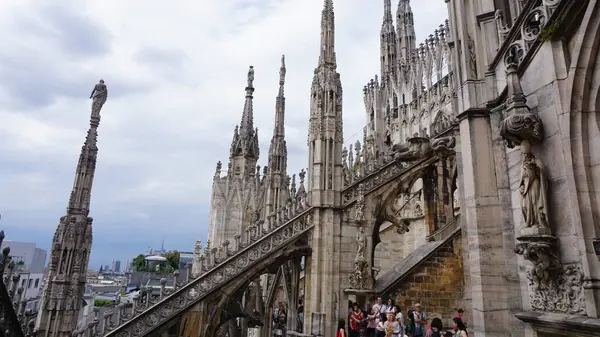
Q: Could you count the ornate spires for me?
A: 6